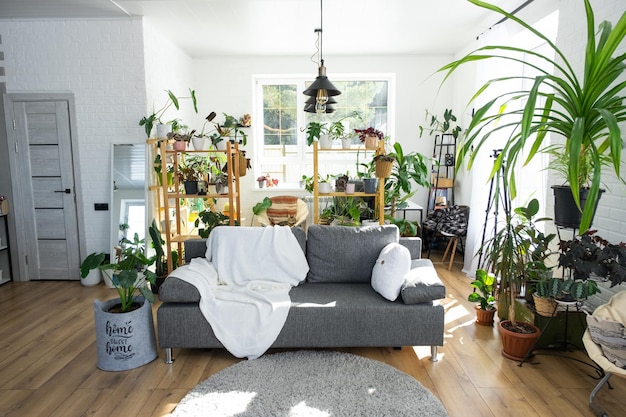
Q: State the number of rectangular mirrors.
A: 1